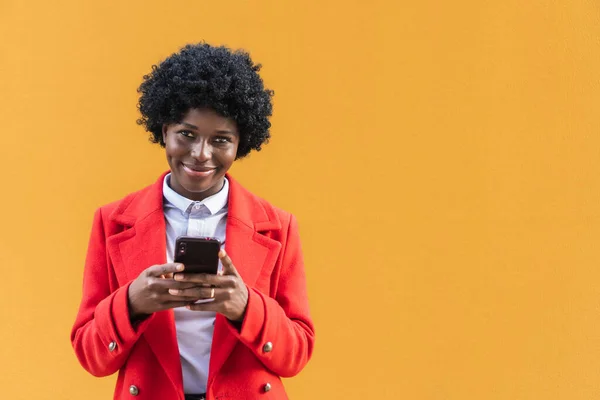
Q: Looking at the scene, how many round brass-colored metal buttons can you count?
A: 4